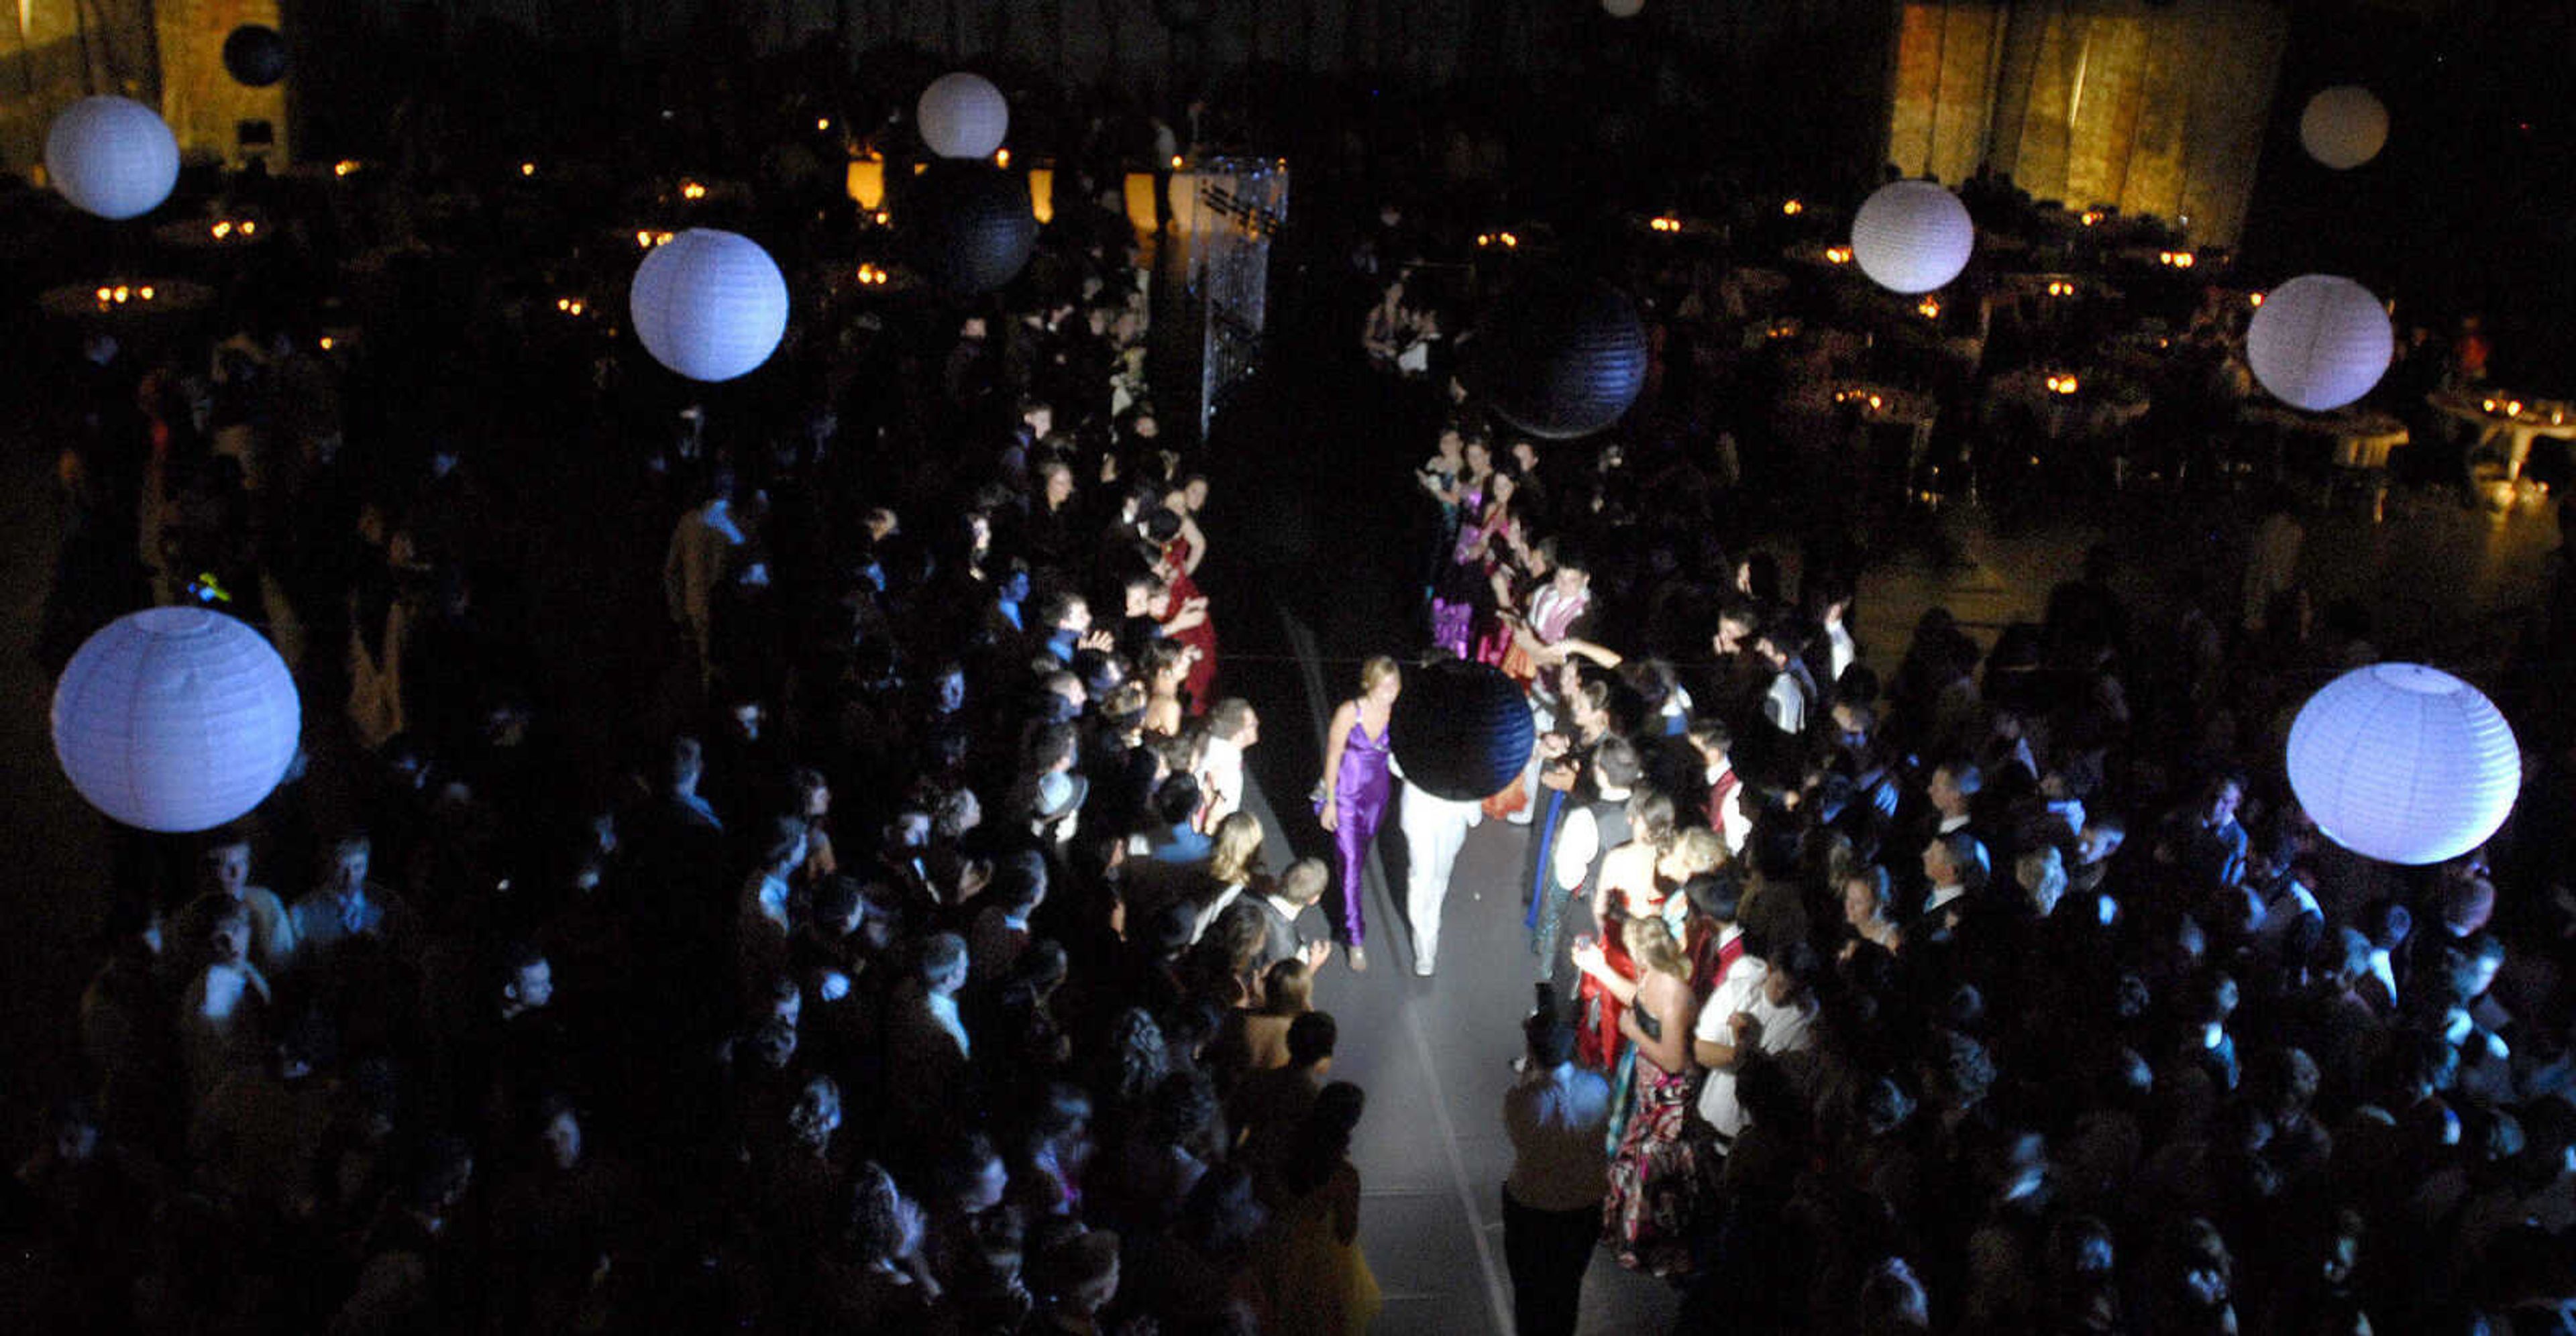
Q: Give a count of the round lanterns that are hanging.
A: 13